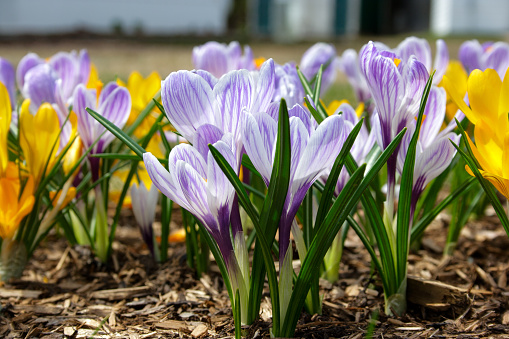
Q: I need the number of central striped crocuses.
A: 3